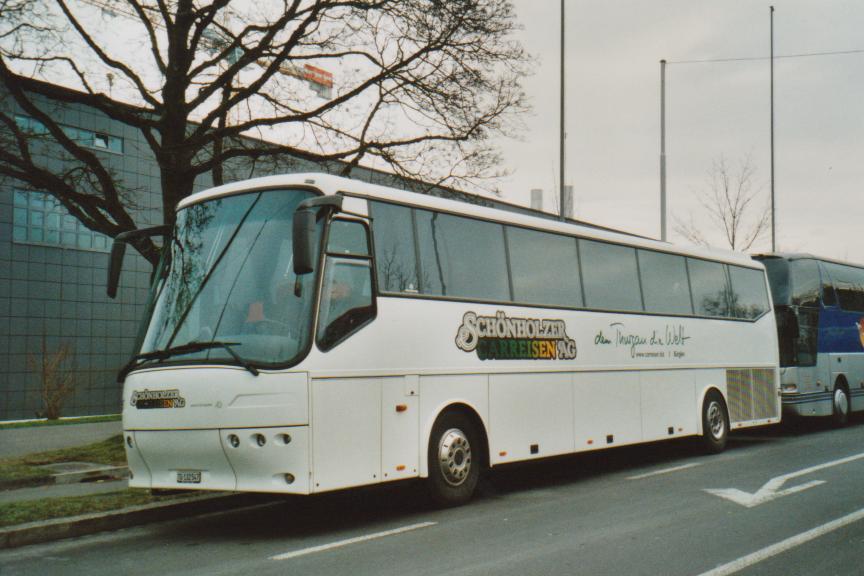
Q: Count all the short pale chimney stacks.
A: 2